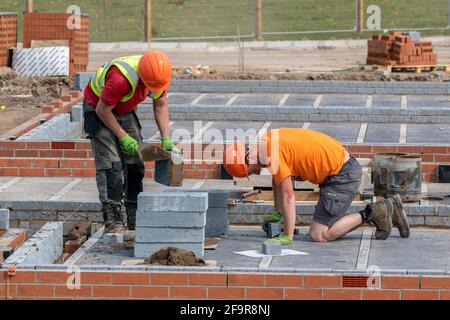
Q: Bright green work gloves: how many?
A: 4